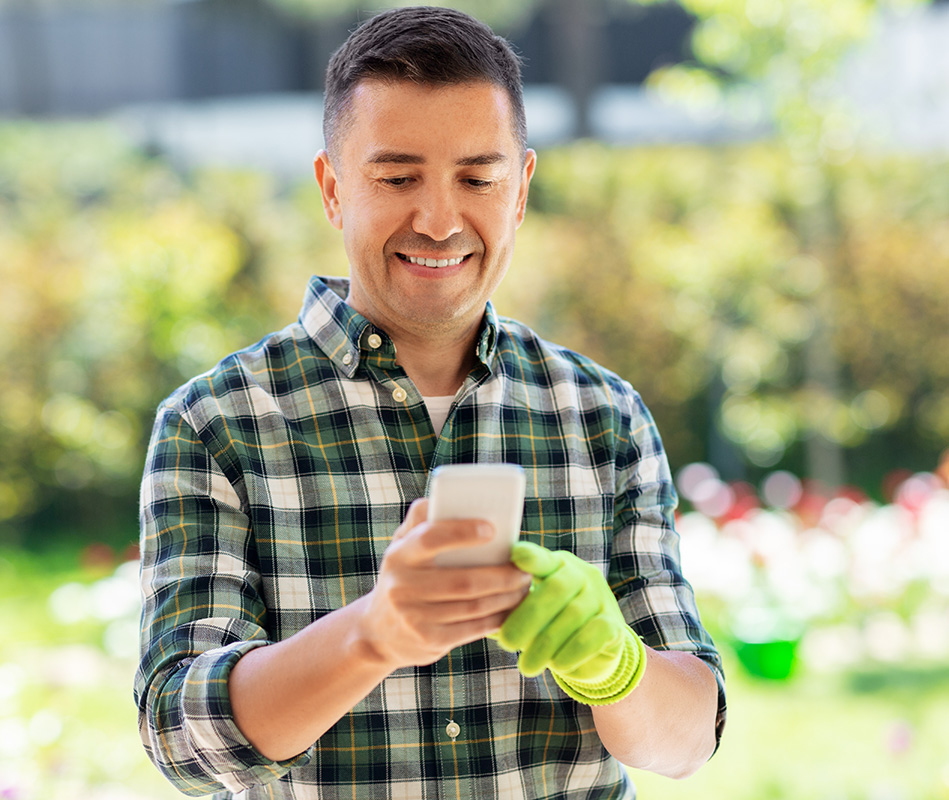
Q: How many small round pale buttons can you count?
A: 4